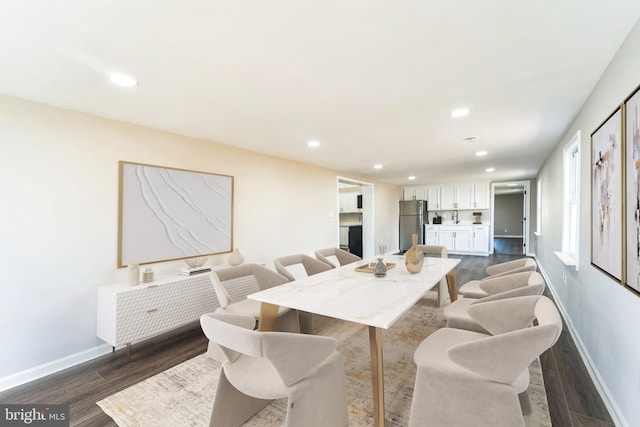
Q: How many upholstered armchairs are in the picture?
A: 8